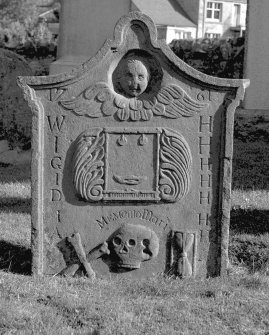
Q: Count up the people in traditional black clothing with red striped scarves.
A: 0